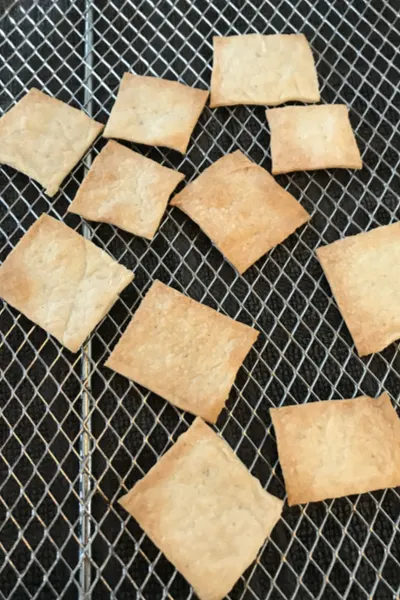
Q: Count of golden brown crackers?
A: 11